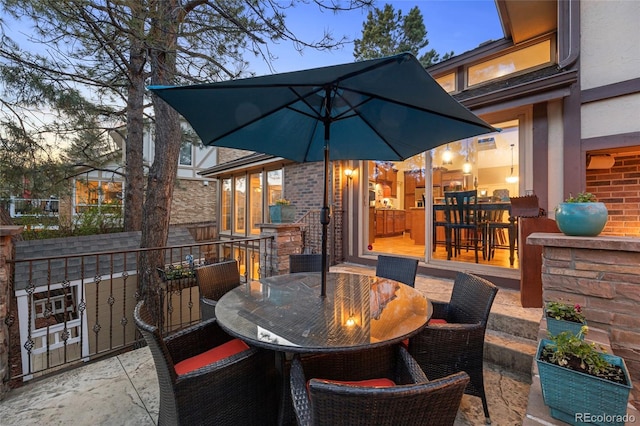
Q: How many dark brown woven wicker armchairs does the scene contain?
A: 6